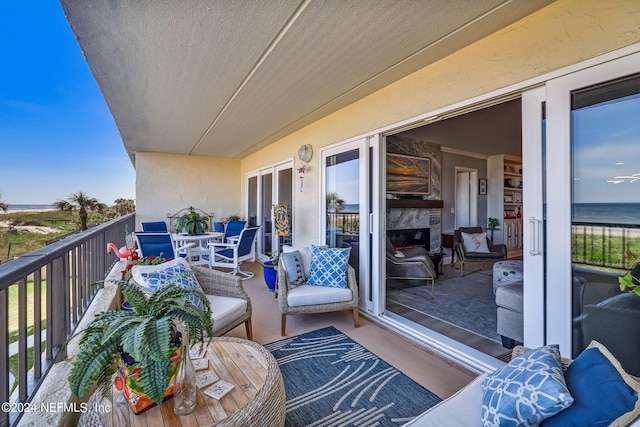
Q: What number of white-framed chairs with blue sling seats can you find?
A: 4